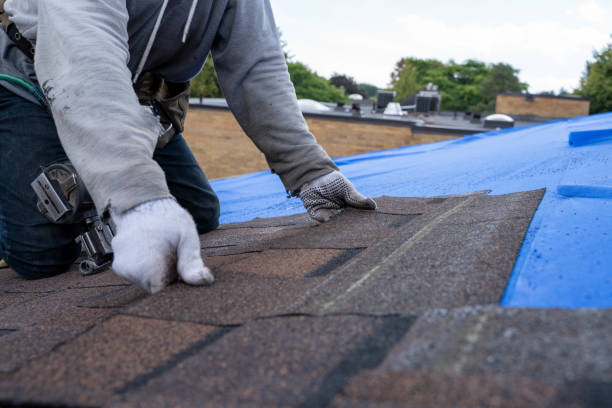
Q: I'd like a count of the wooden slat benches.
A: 0